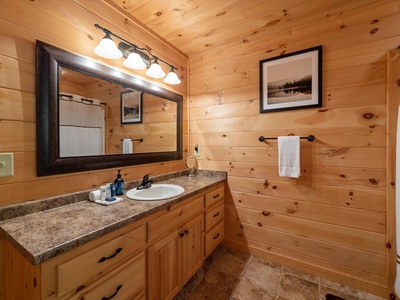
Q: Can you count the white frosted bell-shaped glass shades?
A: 4